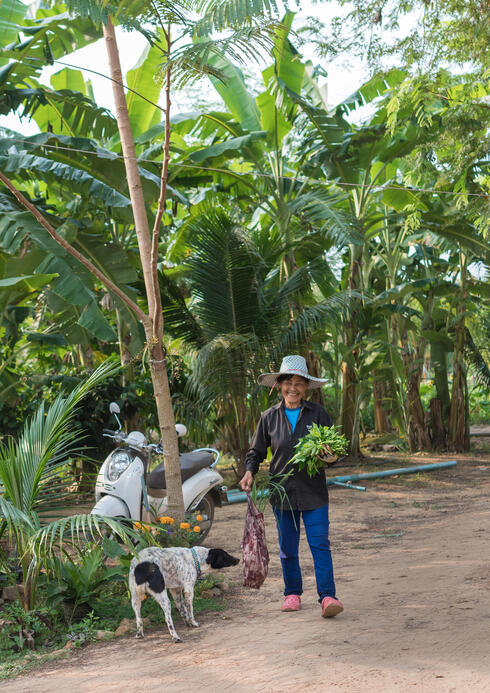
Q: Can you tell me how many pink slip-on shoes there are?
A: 2